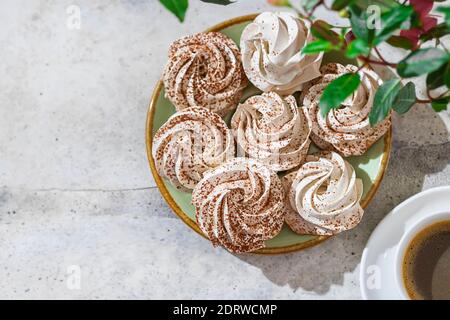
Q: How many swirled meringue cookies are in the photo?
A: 7